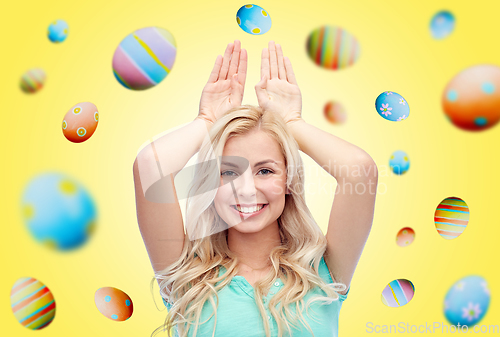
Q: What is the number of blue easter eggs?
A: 7